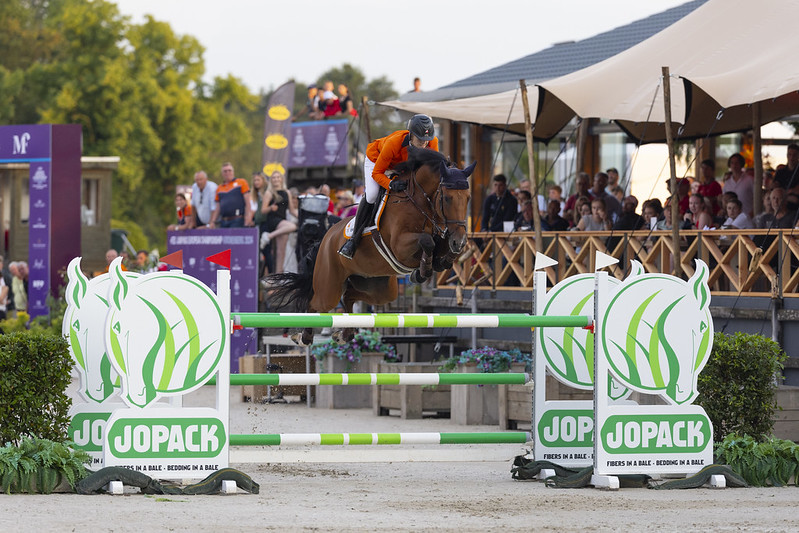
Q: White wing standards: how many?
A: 4